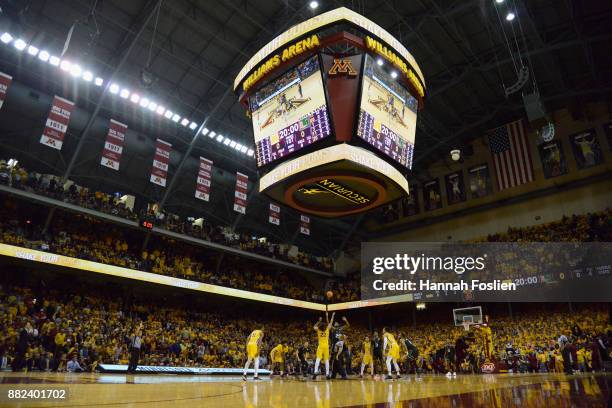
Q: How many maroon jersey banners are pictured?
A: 8